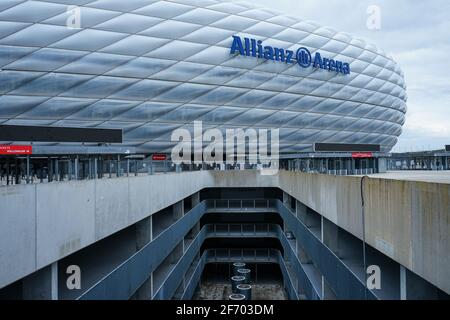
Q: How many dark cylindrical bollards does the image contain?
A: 5